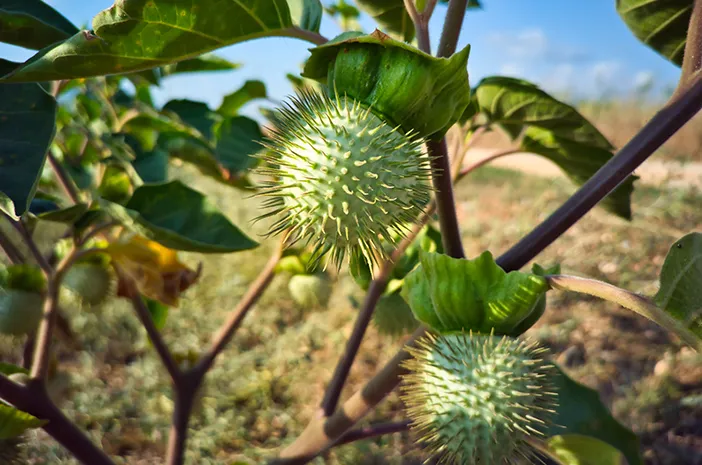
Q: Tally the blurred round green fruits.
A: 4